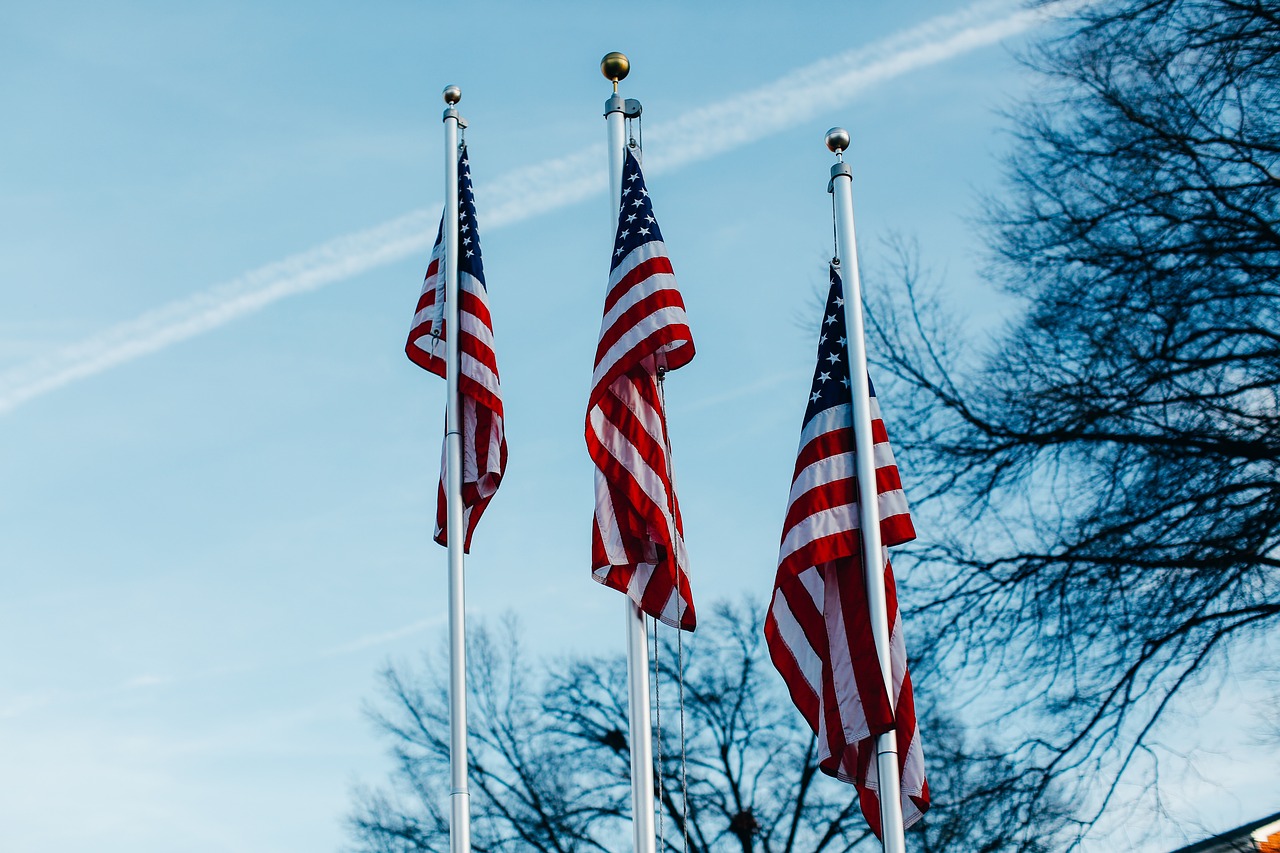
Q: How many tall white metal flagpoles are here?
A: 3